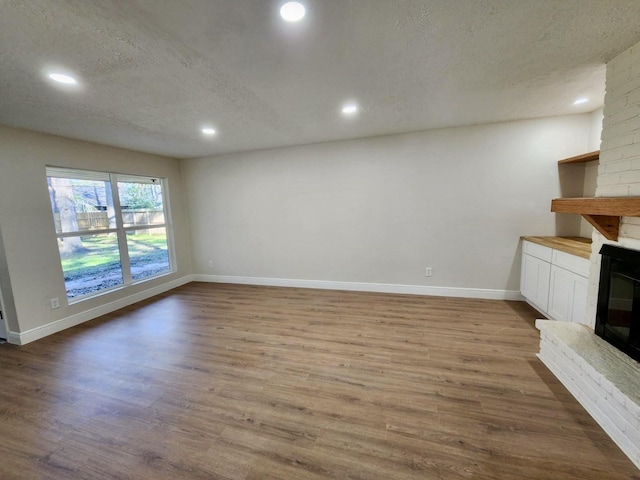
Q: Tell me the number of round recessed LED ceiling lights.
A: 5